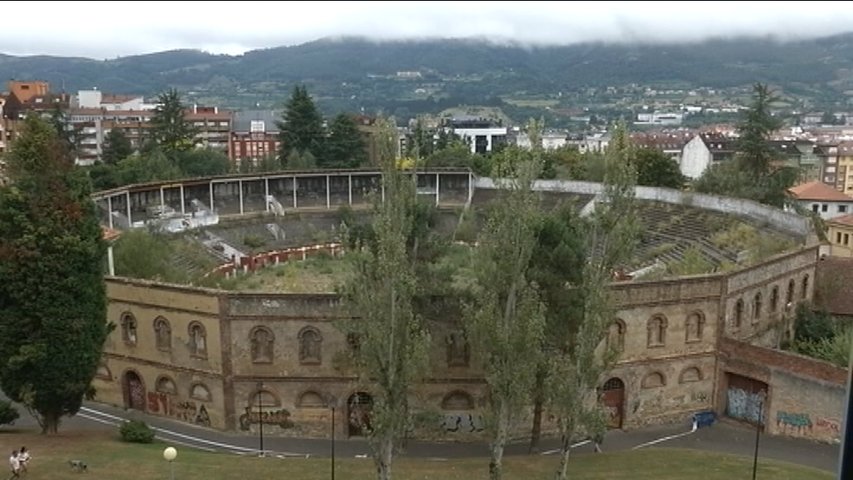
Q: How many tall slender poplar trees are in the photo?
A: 3